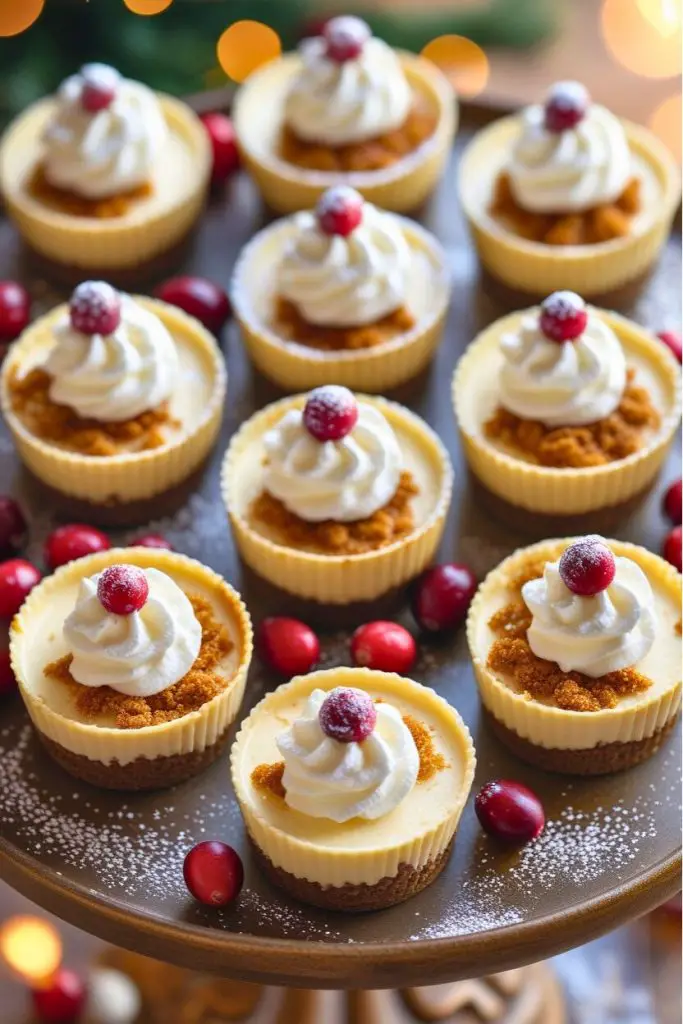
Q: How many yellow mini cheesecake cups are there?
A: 10